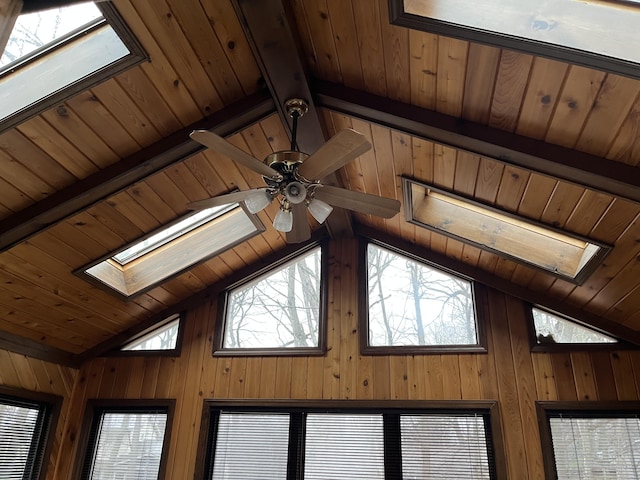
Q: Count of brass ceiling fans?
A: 1